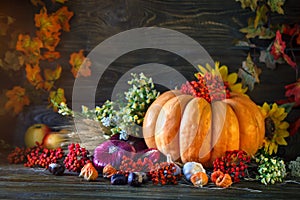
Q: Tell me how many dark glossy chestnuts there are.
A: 3